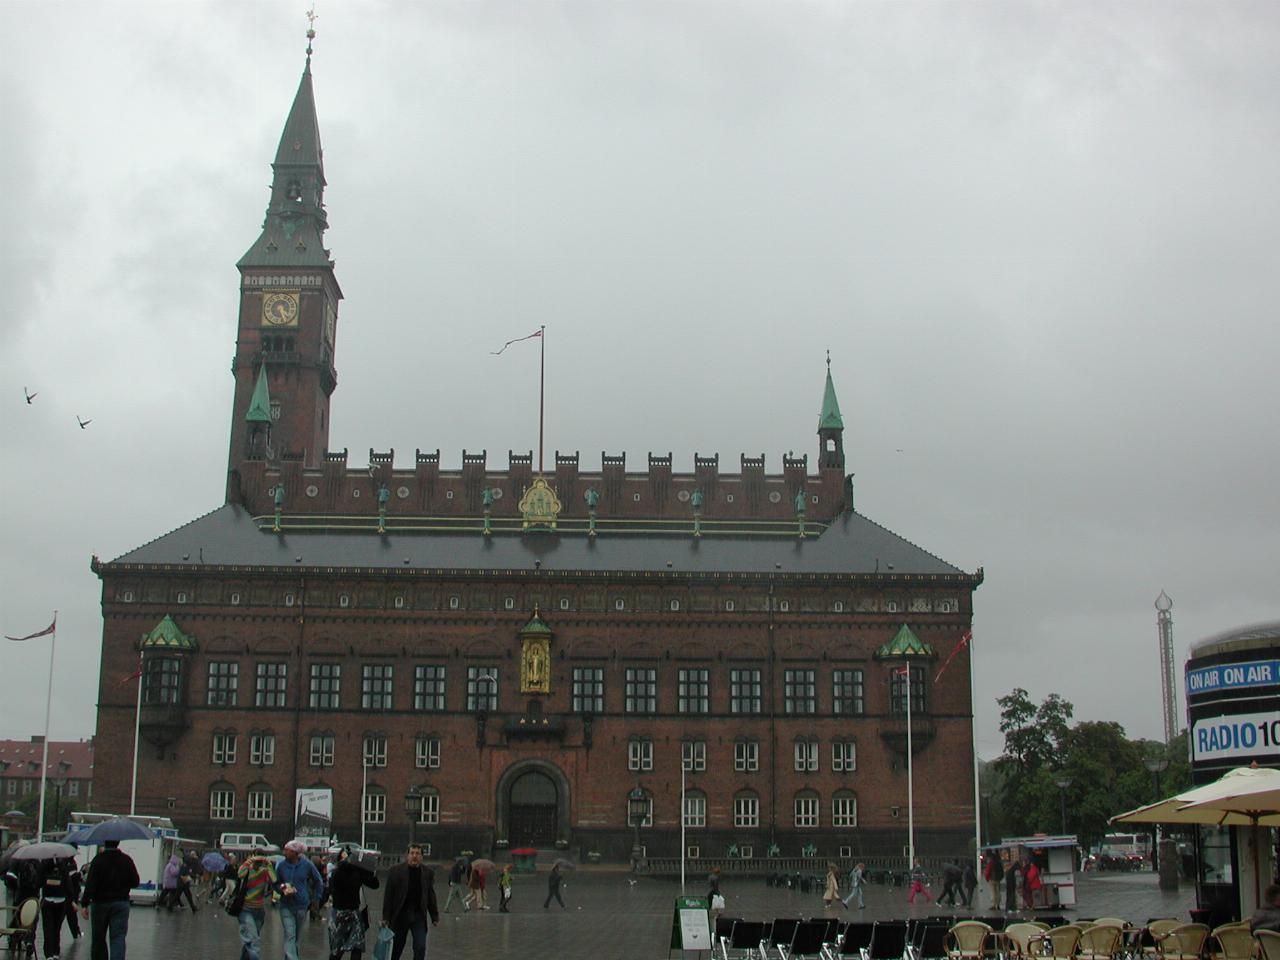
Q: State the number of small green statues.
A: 6